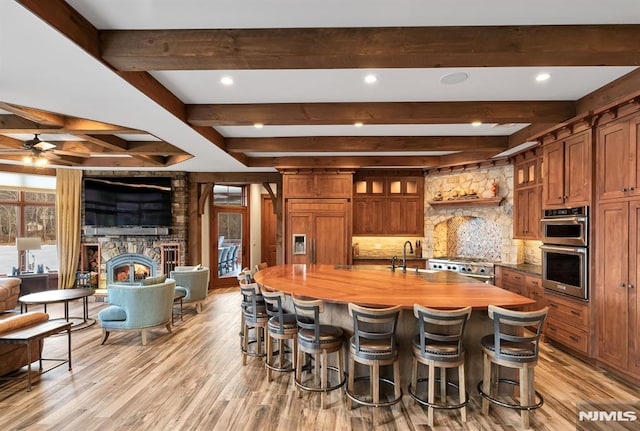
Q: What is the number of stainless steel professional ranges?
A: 1